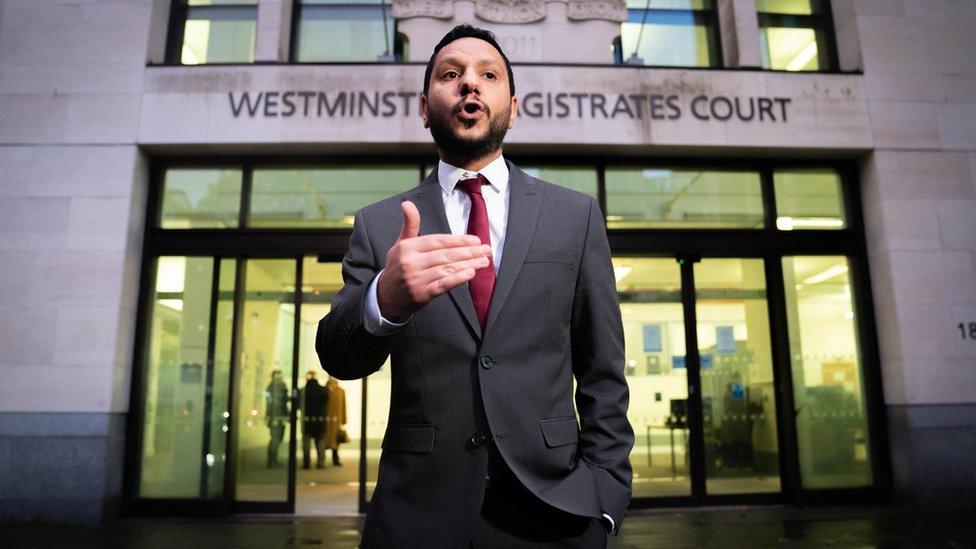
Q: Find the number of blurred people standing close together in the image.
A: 3